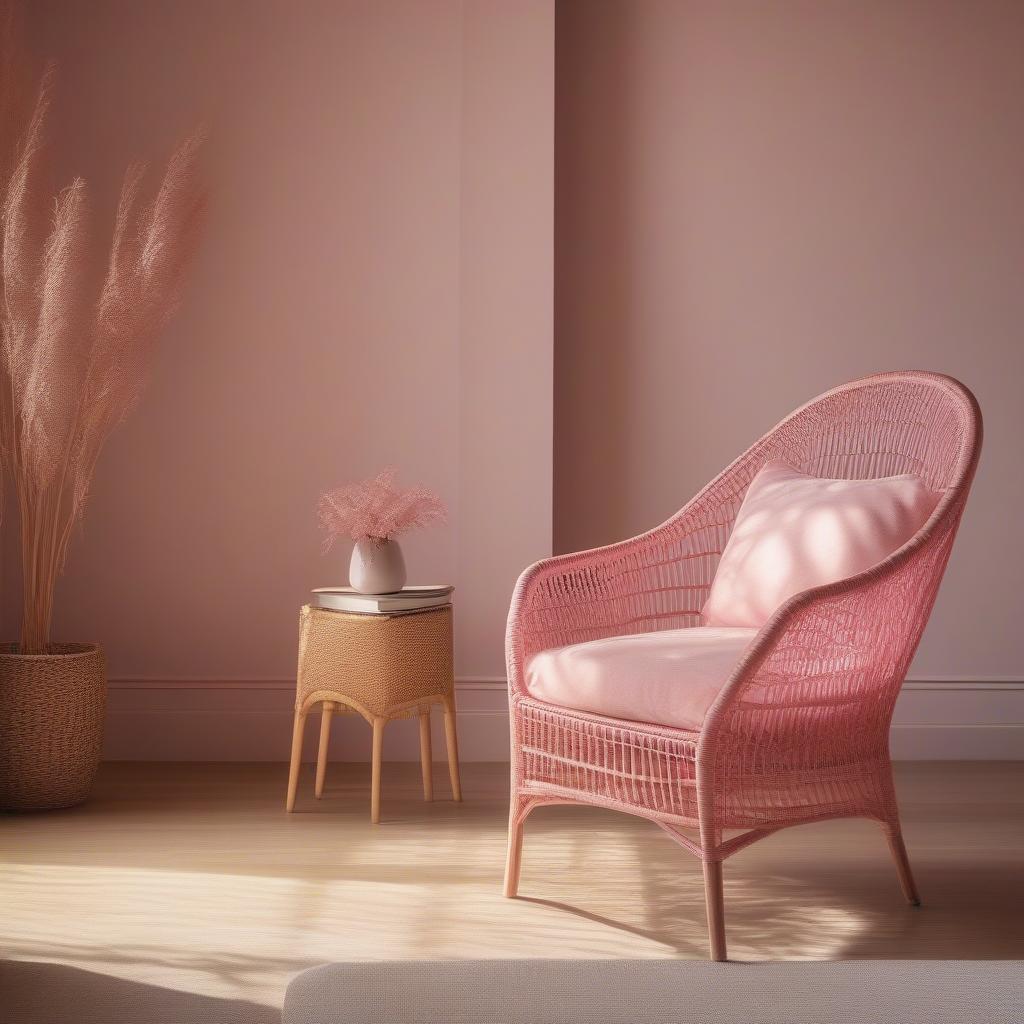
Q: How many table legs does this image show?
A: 5